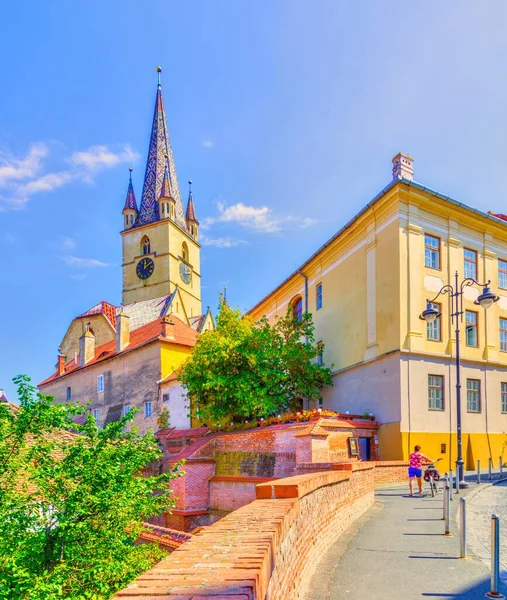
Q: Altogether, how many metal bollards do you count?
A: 10